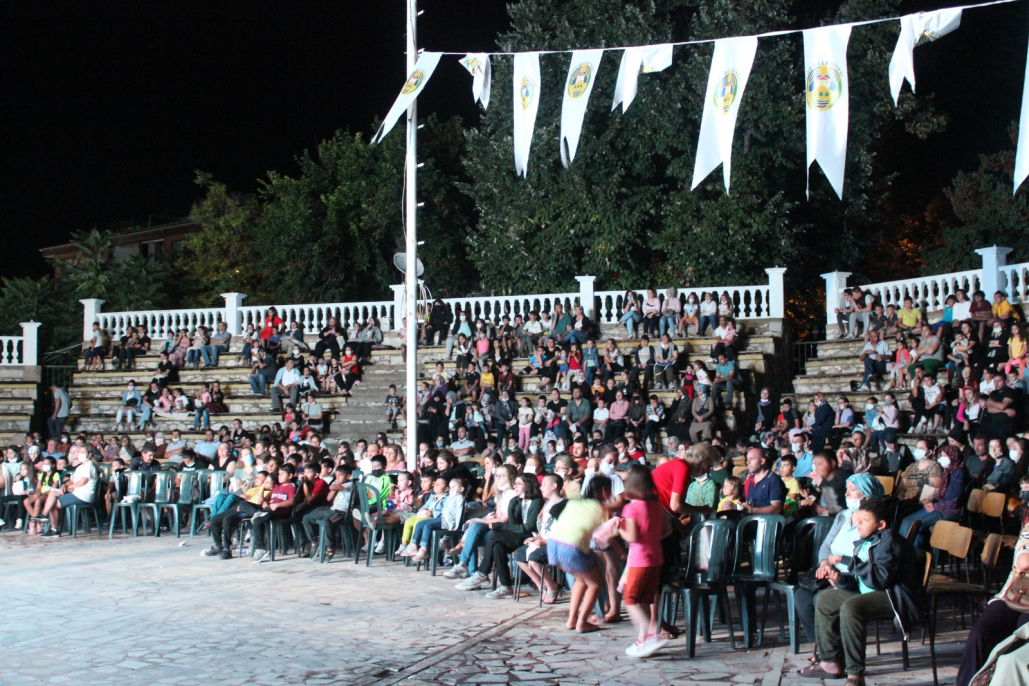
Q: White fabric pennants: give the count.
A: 9